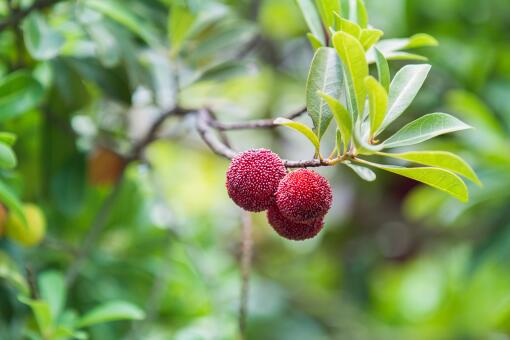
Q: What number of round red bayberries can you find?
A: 3